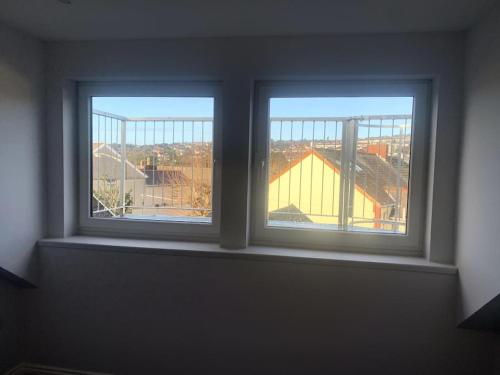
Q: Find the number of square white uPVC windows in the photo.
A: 2